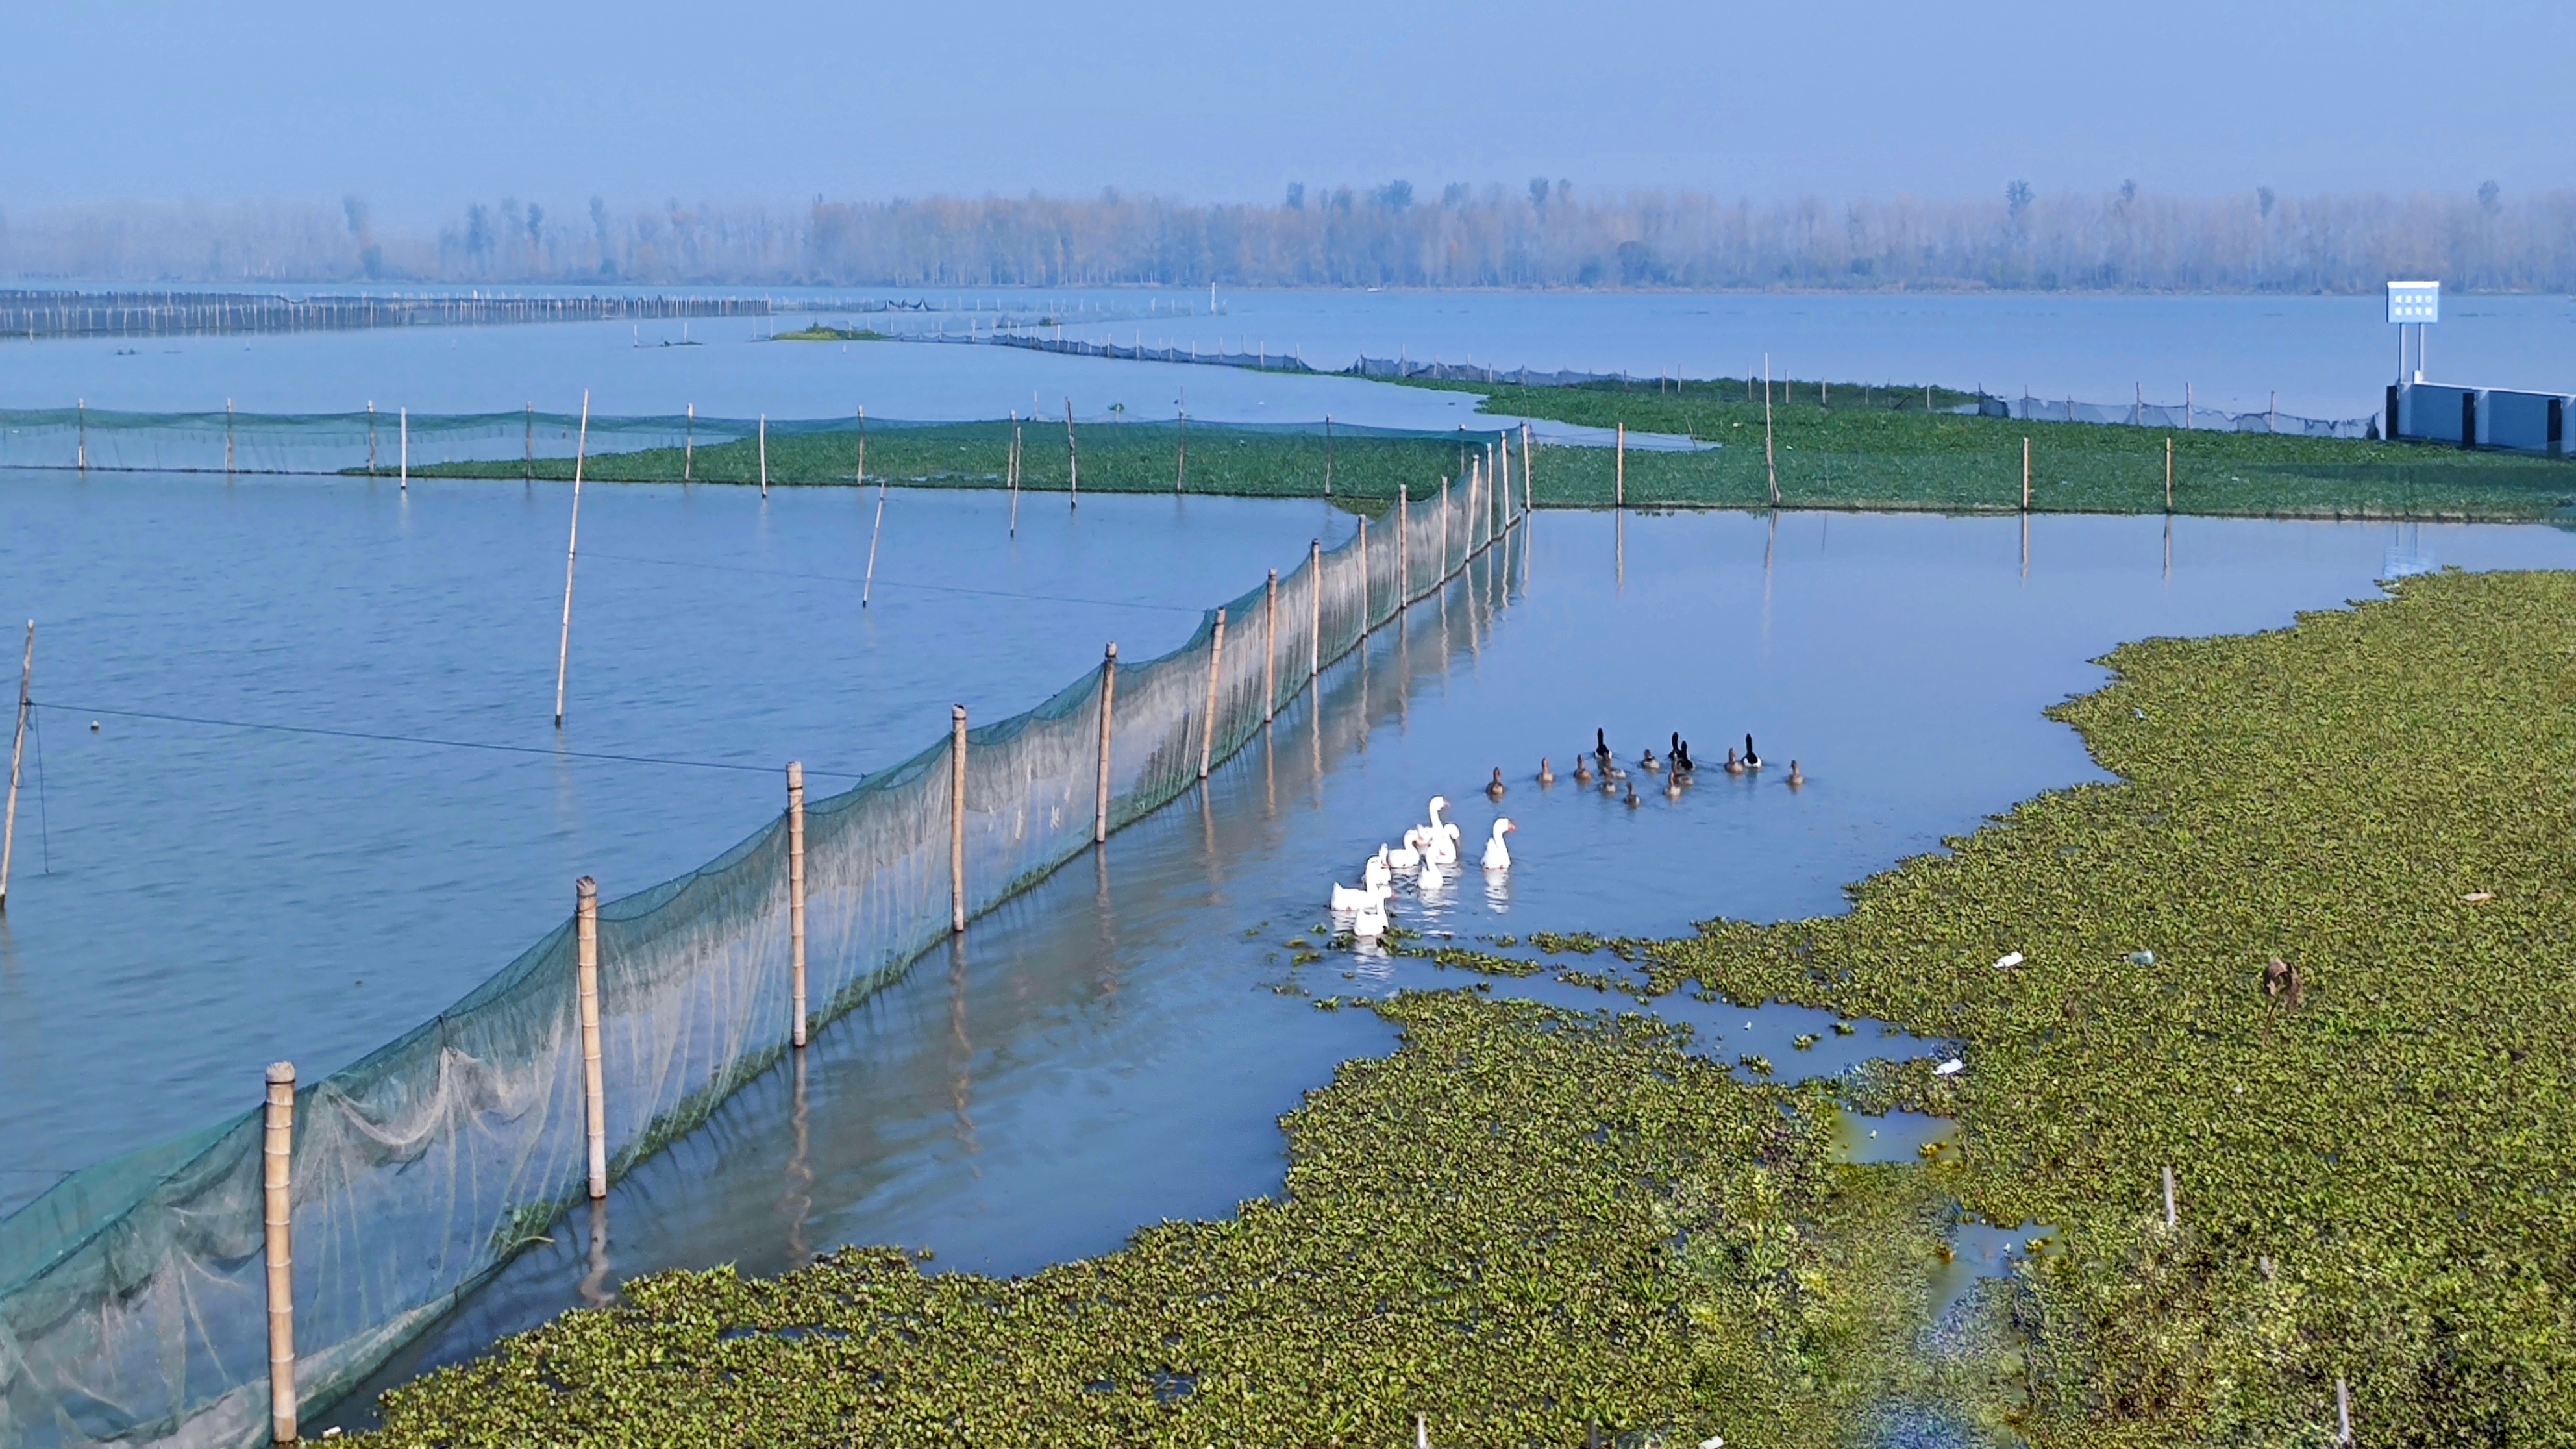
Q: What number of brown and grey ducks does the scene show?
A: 11